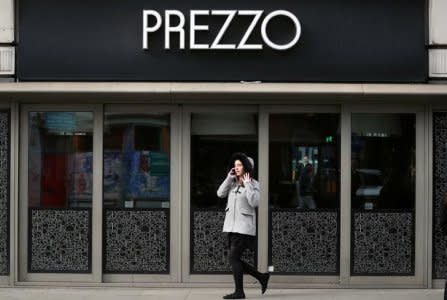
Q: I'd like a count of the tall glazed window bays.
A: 5